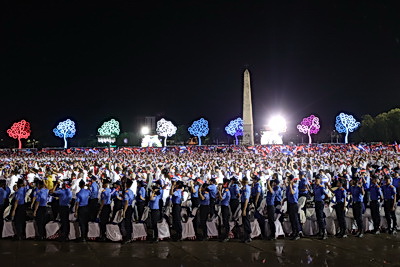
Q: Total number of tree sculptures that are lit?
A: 8